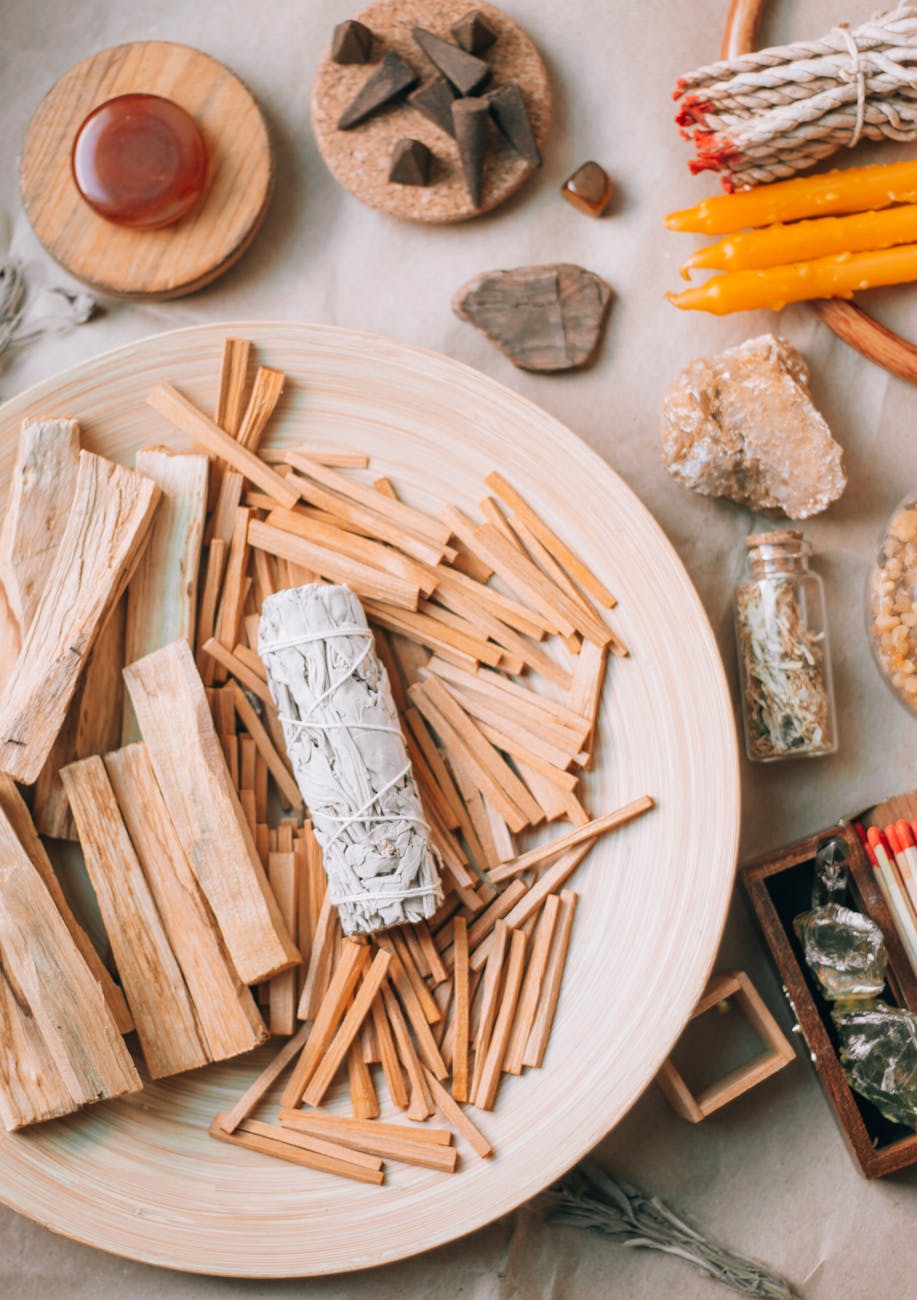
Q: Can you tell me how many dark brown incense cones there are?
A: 8